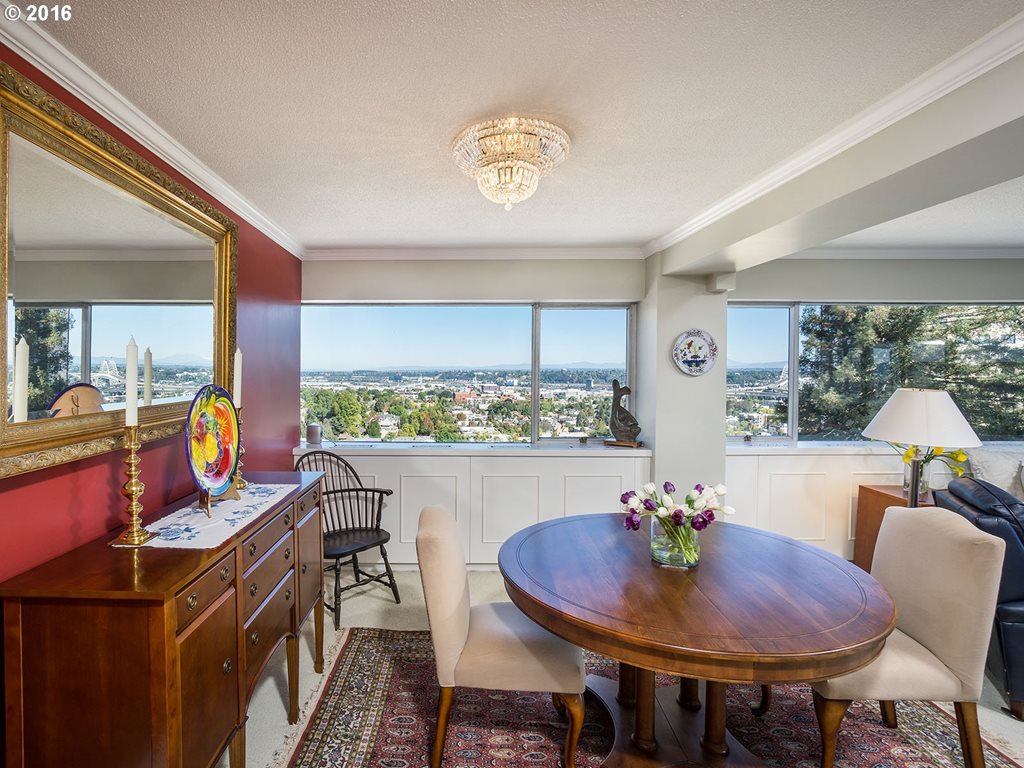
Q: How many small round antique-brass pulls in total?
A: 12